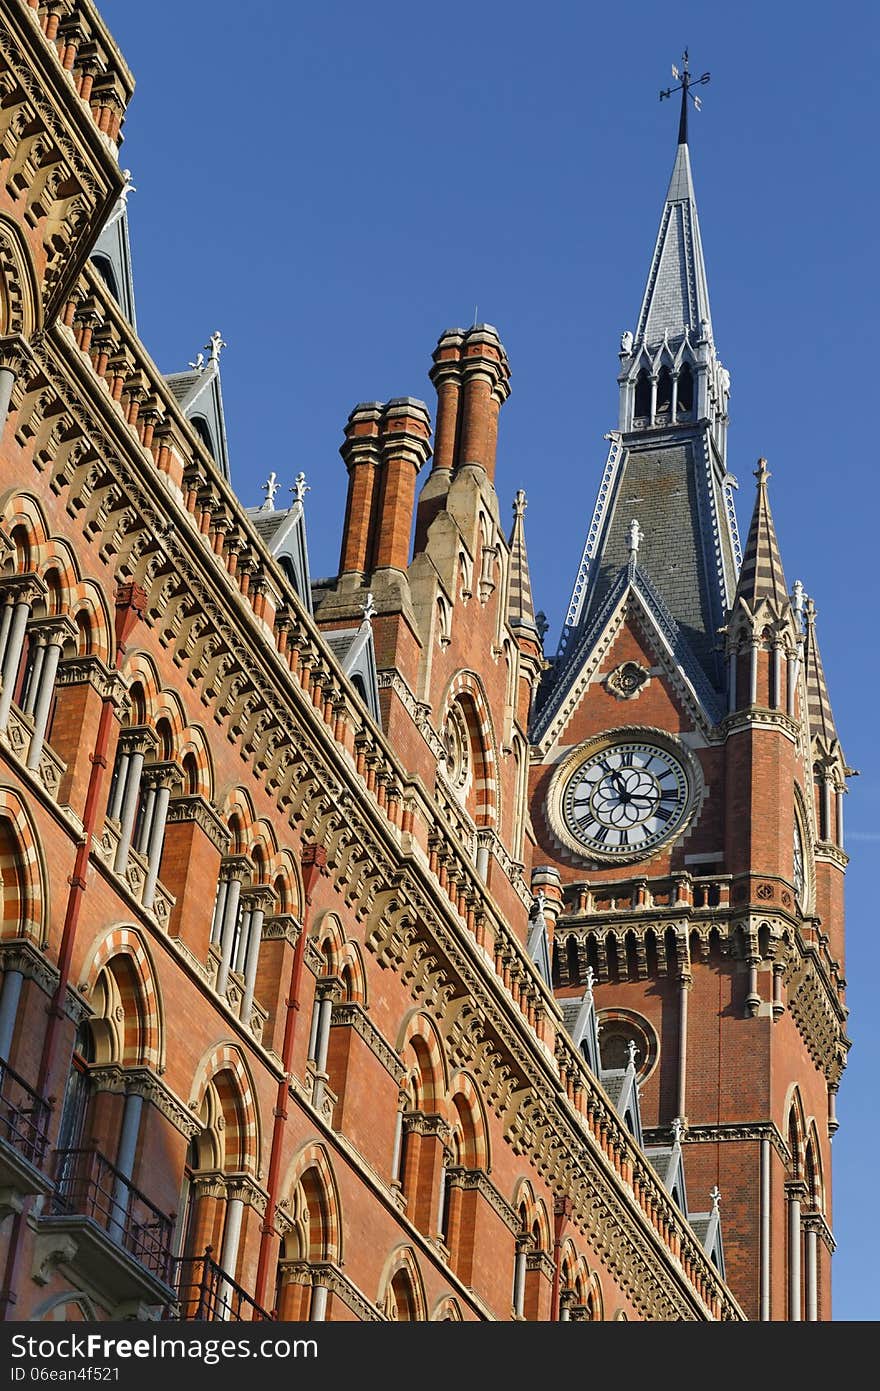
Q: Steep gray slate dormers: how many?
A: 9